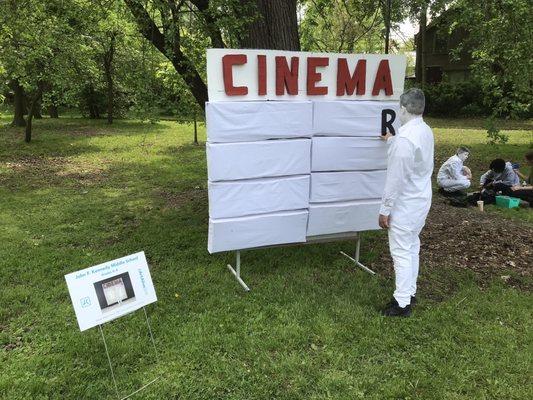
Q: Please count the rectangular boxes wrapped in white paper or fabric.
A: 8